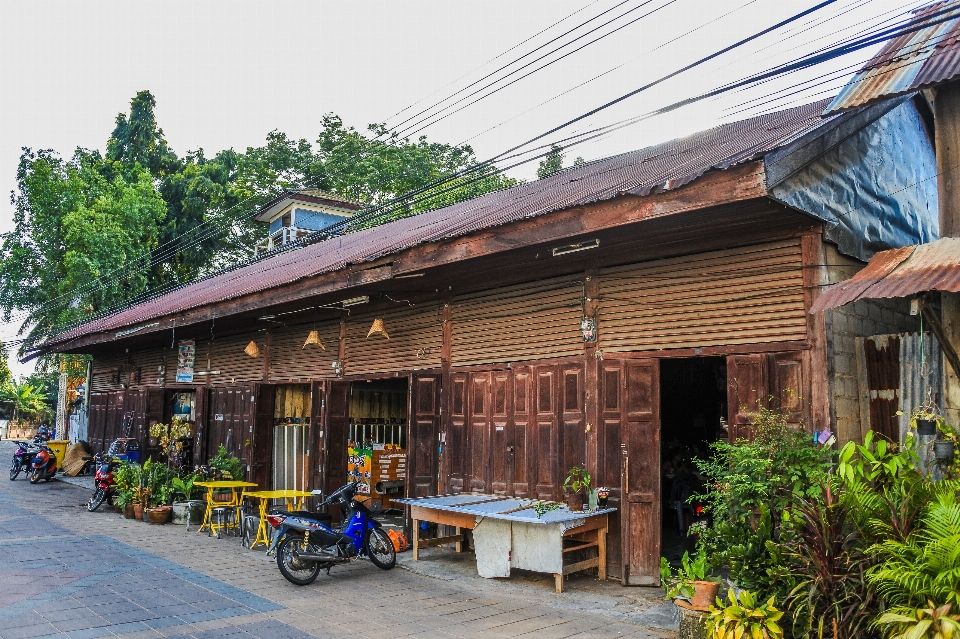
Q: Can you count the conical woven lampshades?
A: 3